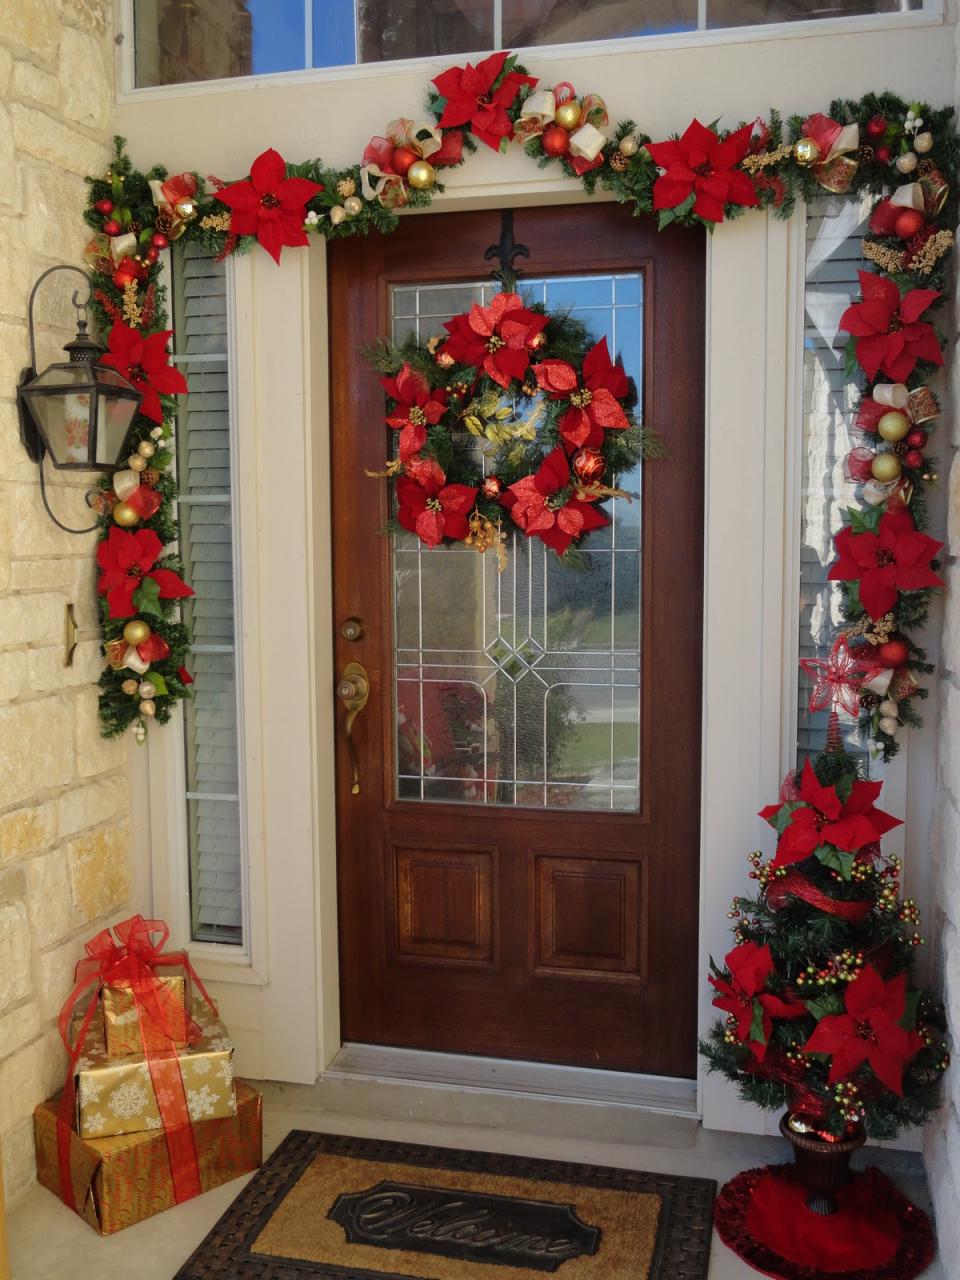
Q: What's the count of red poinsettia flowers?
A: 15